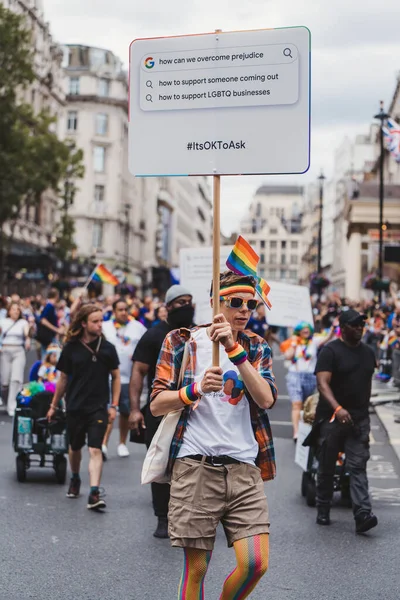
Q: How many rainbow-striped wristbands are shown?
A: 2